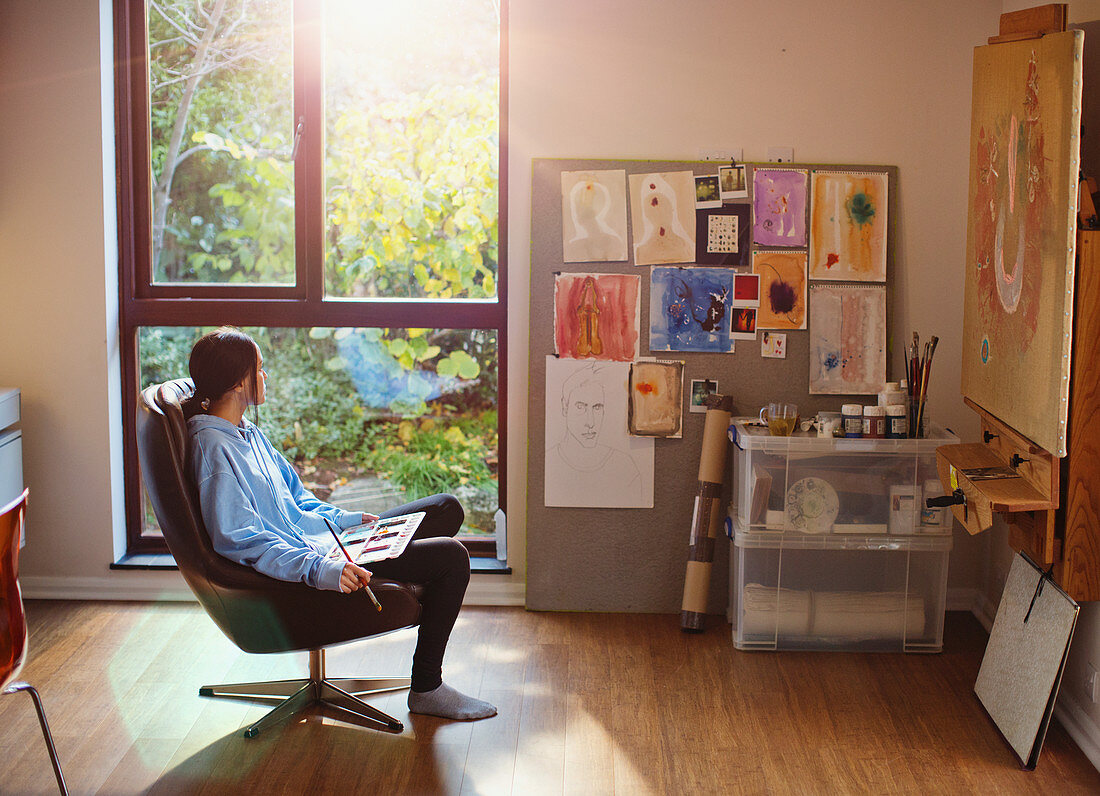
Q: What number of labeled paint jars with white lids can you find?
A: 3